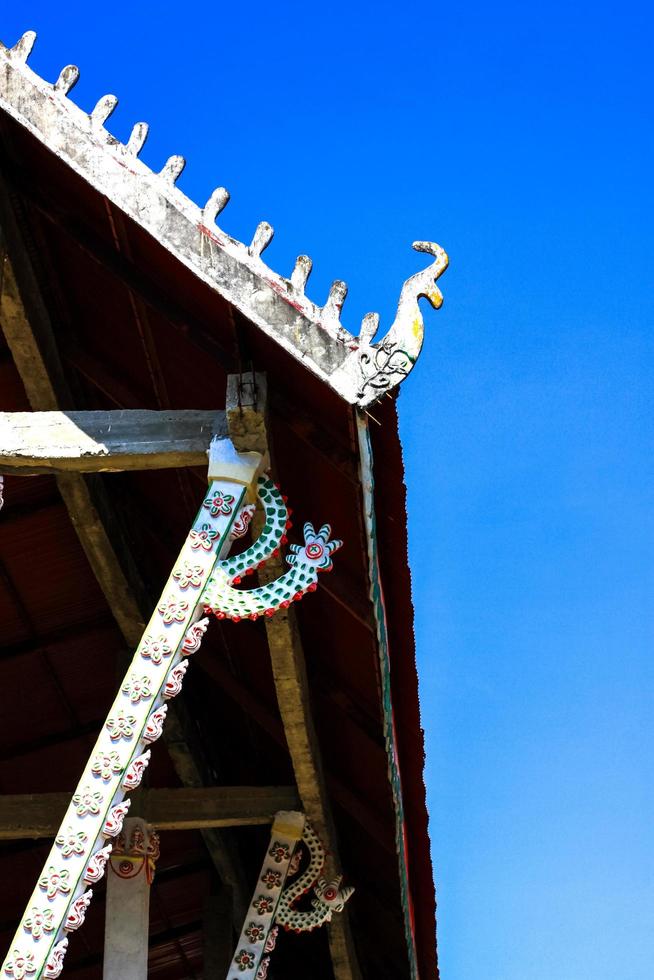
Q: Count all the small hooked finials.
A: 10